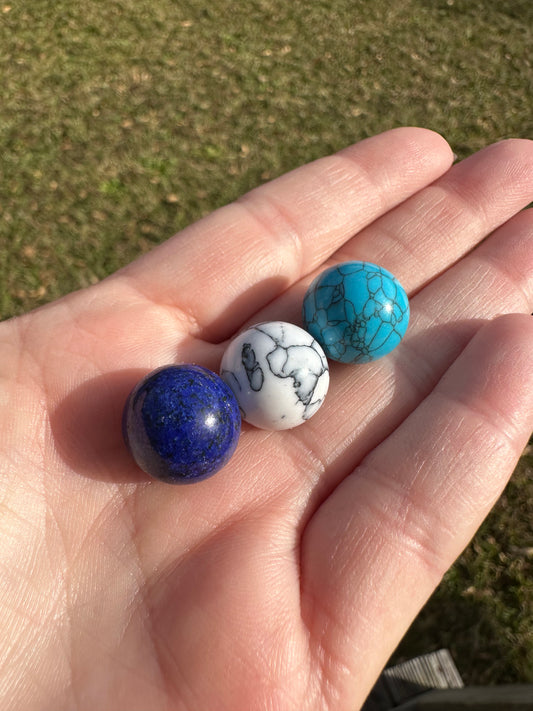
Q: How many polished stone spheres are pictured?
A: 3